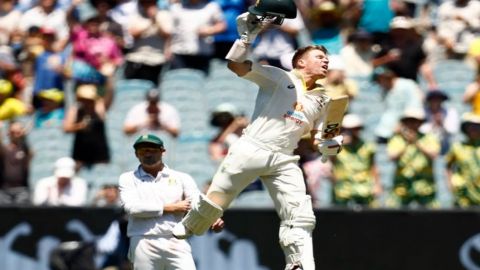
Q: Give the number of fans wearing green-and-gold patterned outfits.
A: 3